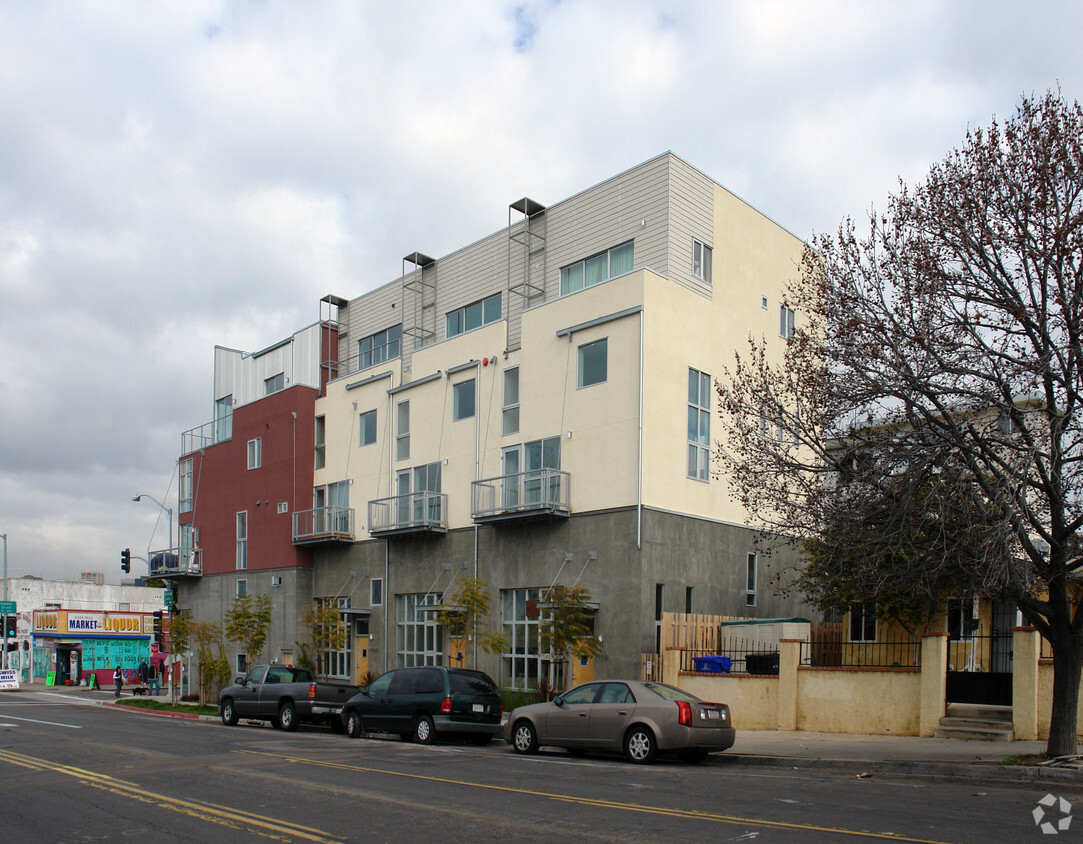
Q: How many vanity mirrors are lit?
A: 0